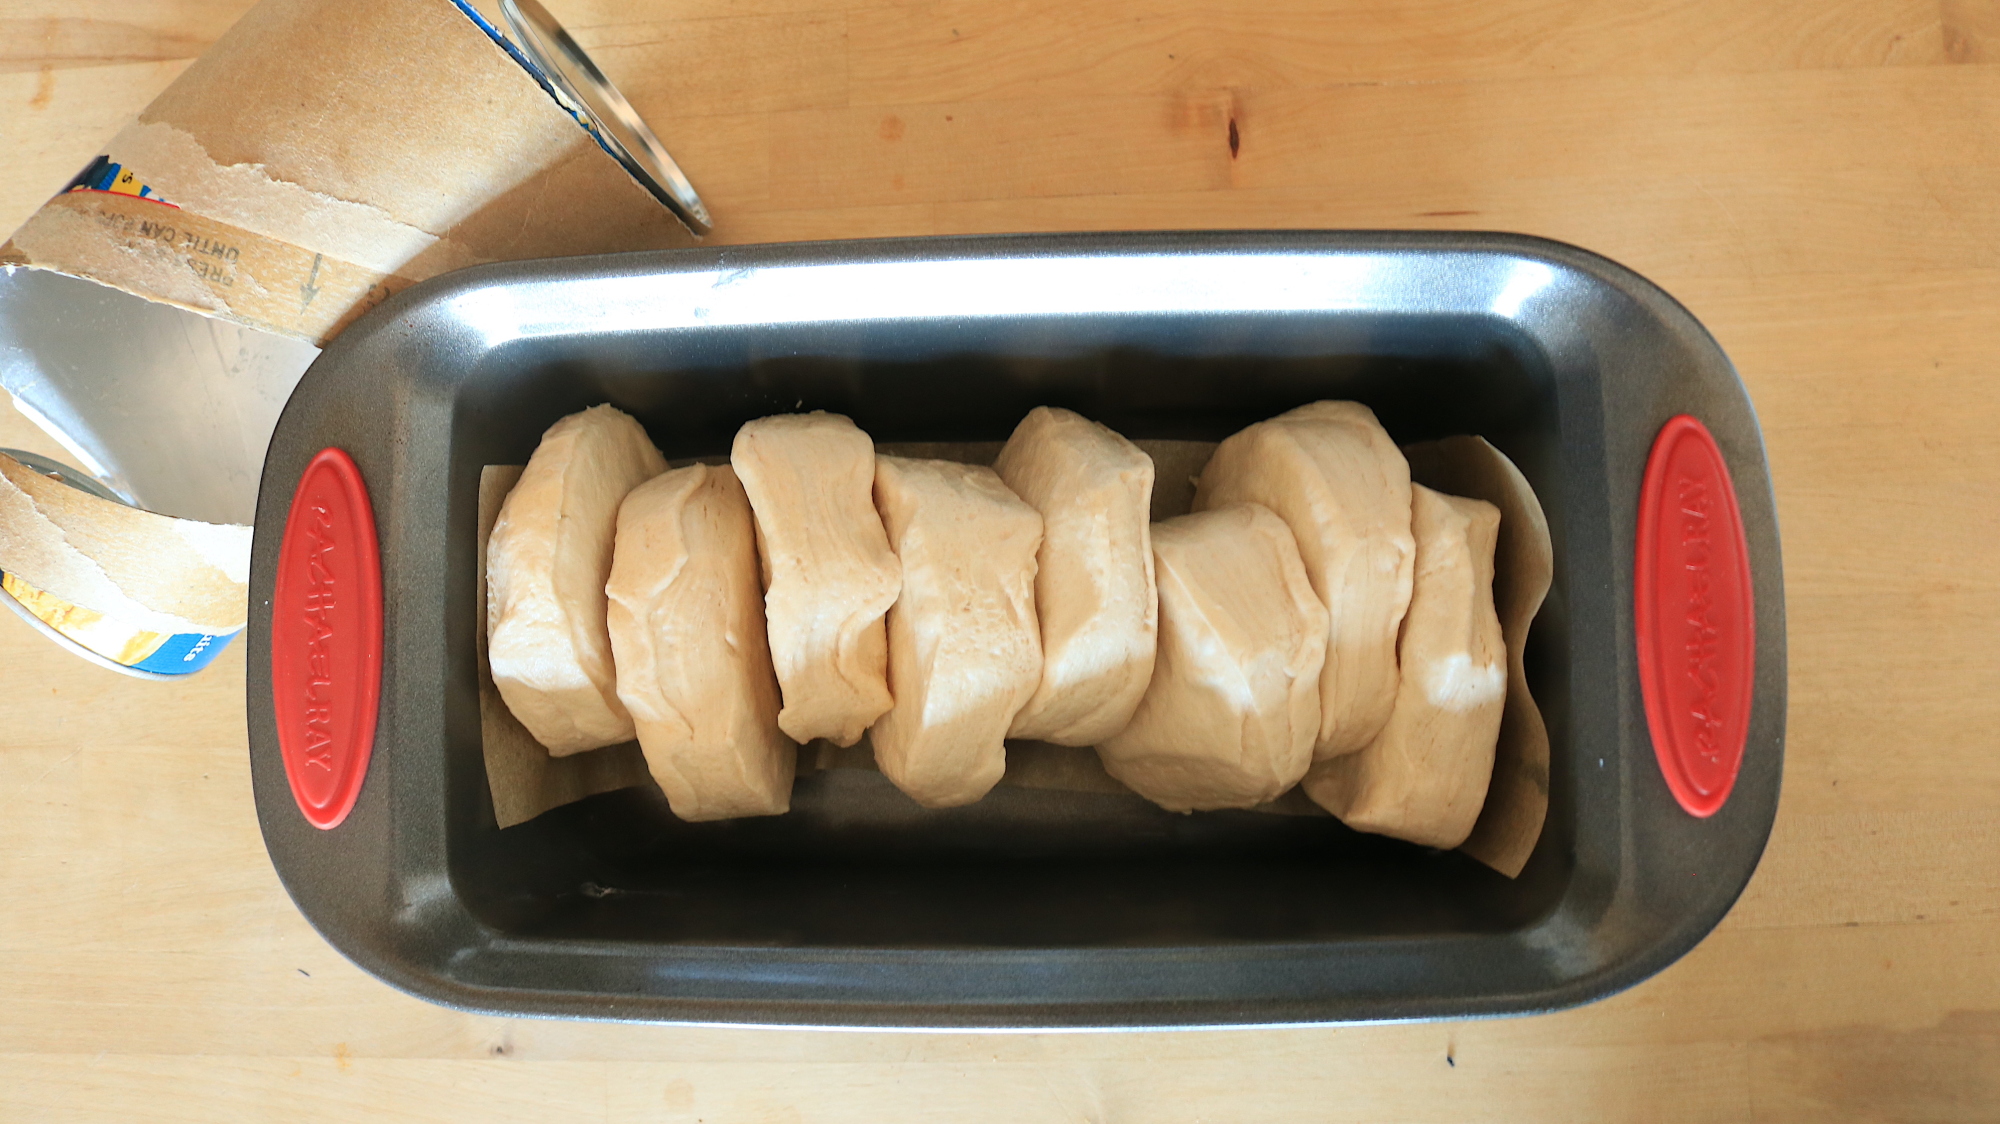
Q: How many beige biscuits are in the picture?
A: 8